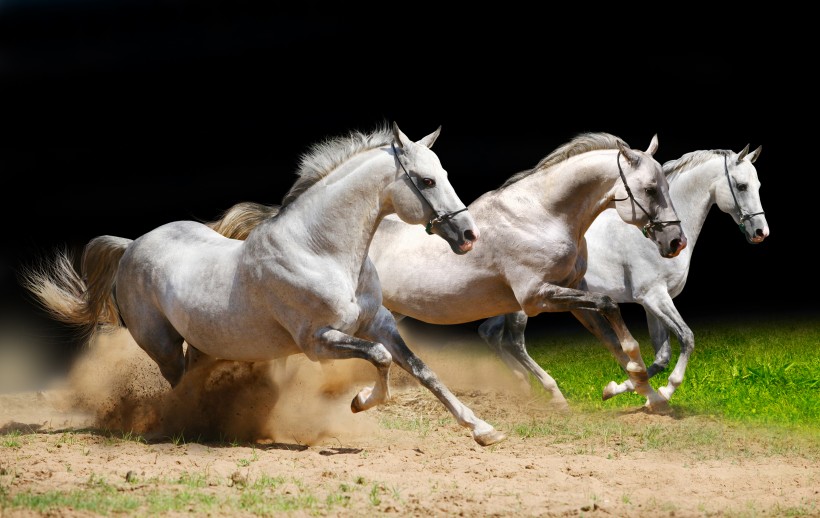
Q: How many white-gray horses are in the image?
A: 3